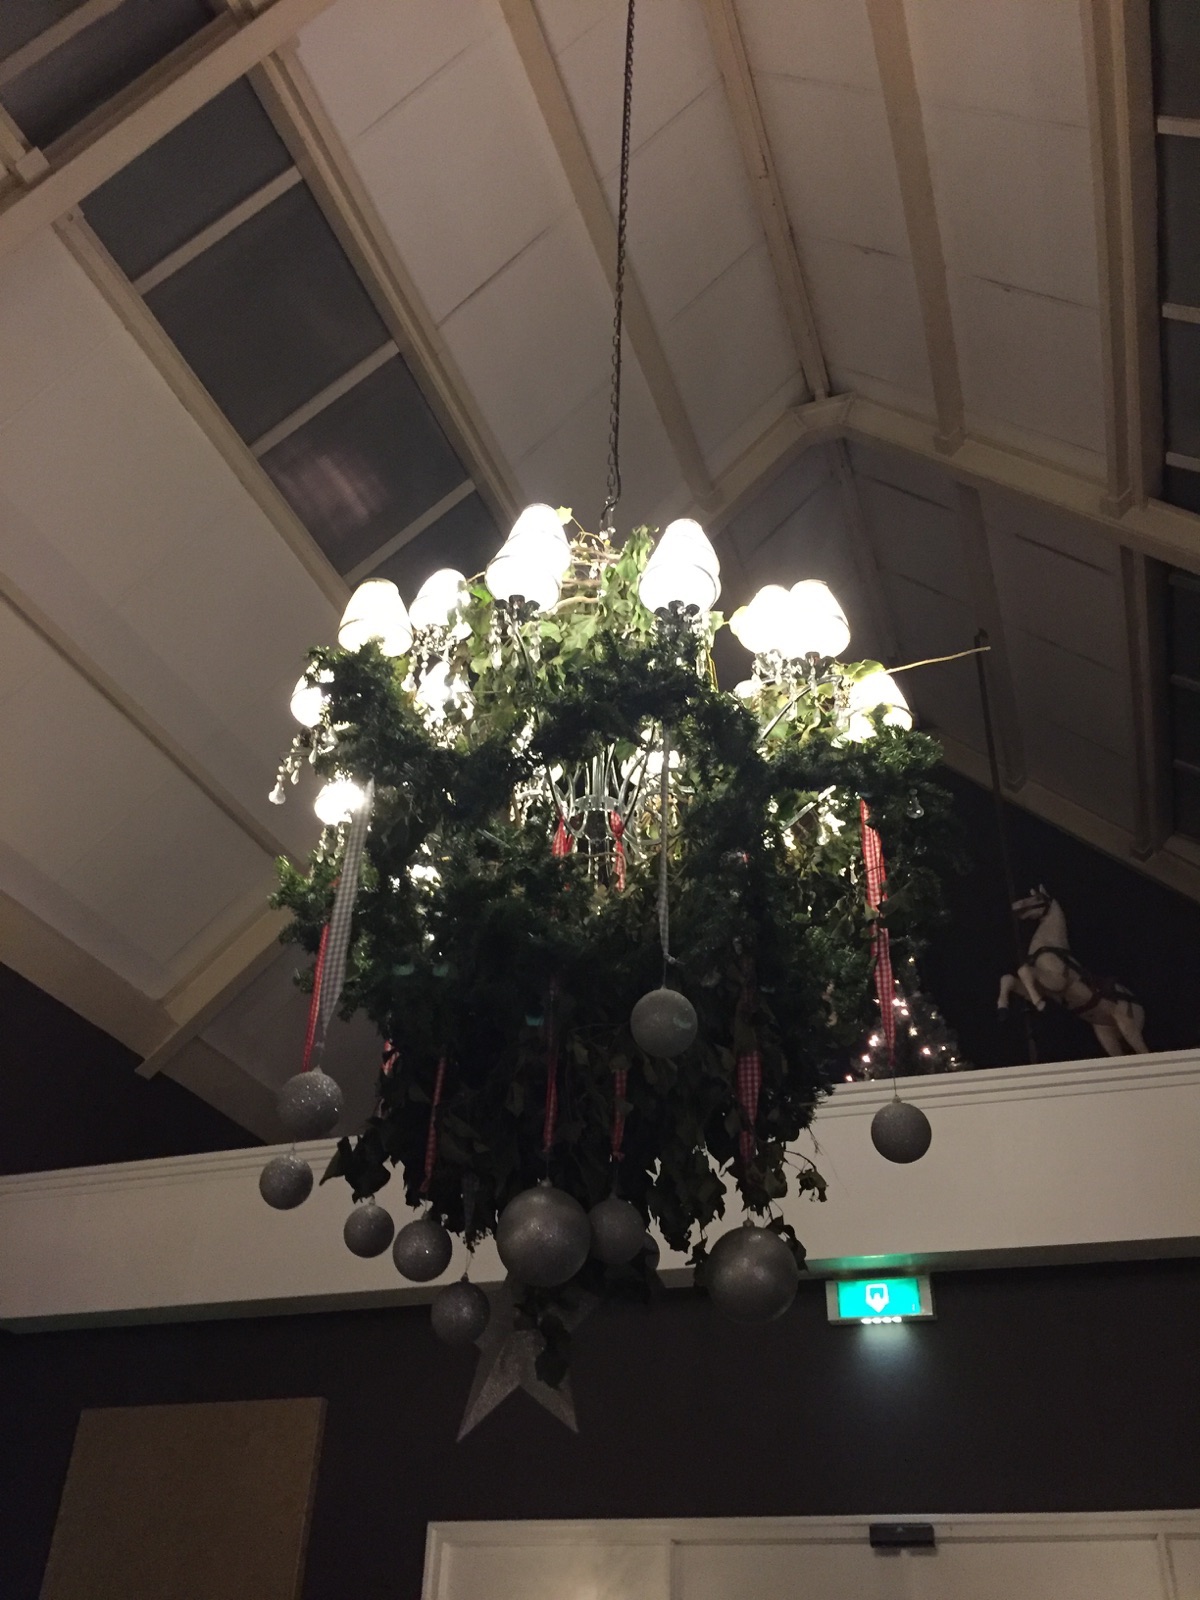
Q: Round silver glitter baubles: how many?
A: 11